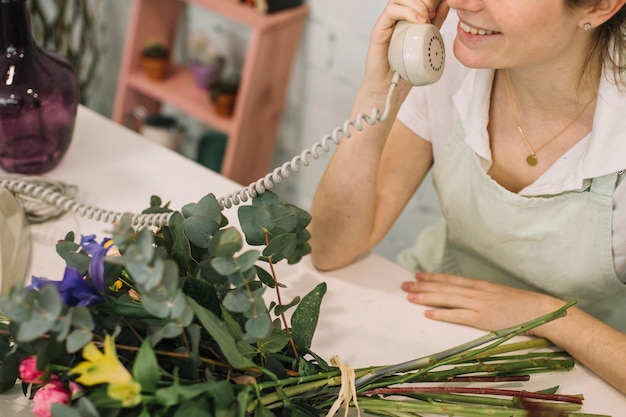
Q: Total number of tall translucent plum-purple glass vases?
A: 1